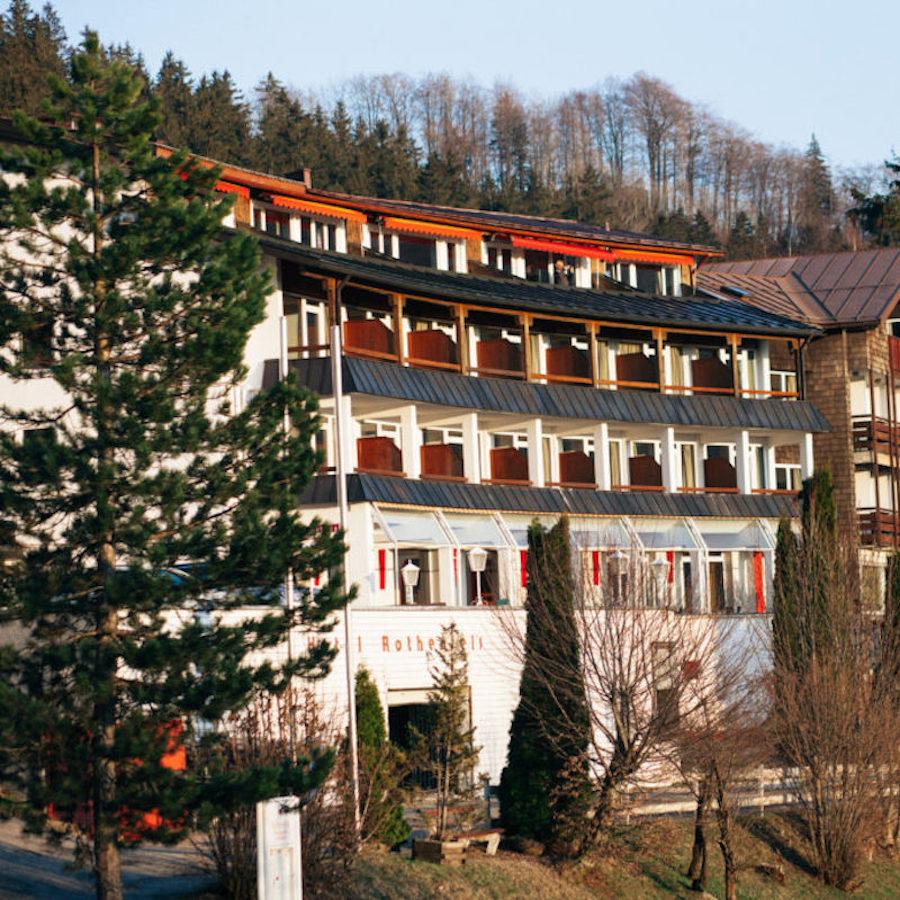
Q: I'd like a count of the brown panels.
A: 12